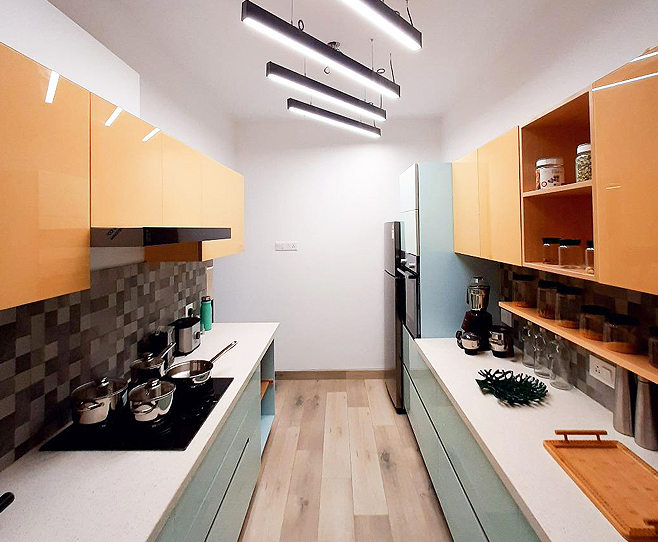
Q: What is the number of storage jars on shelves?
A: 11